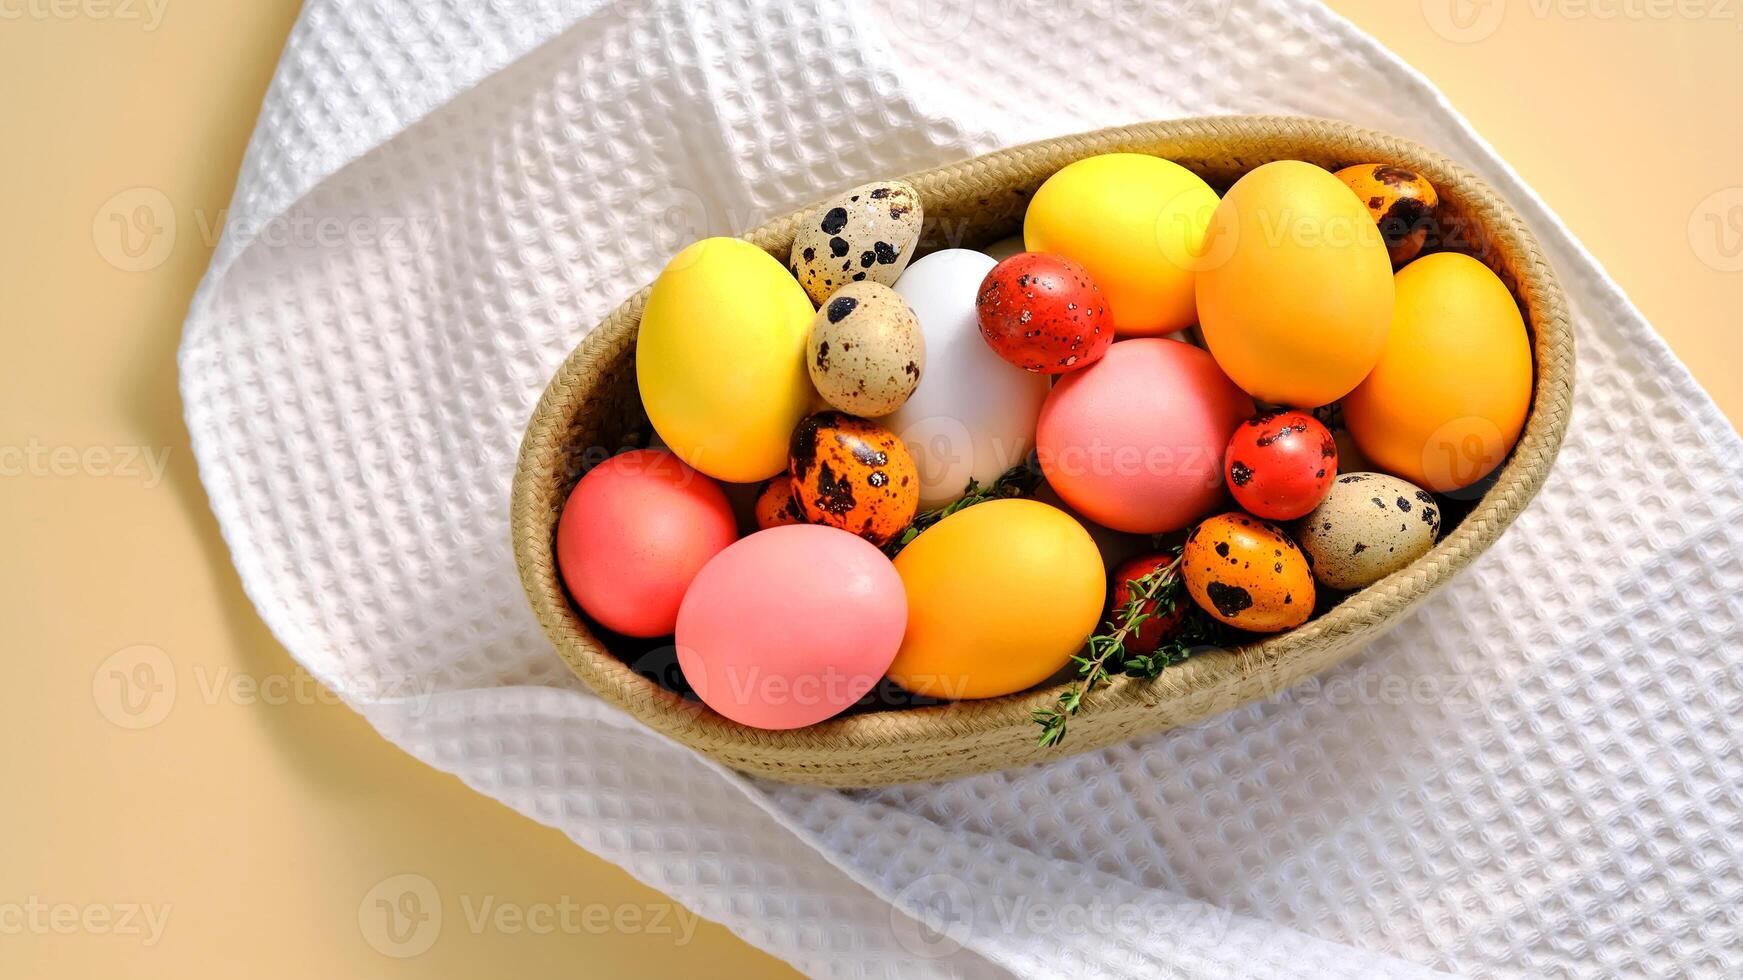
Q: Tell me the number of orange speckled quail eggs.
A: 4